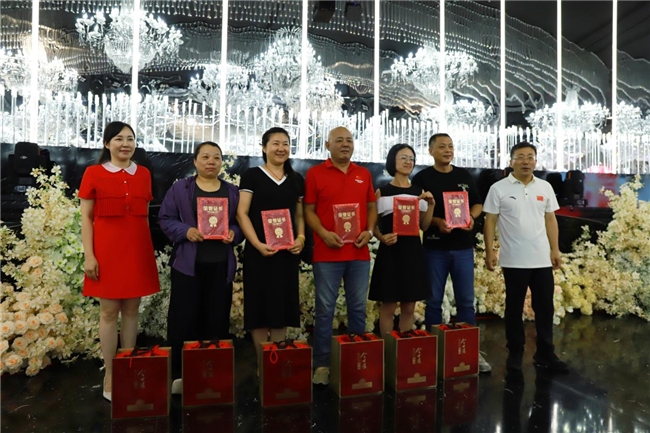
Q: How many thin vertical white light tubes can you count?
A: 9